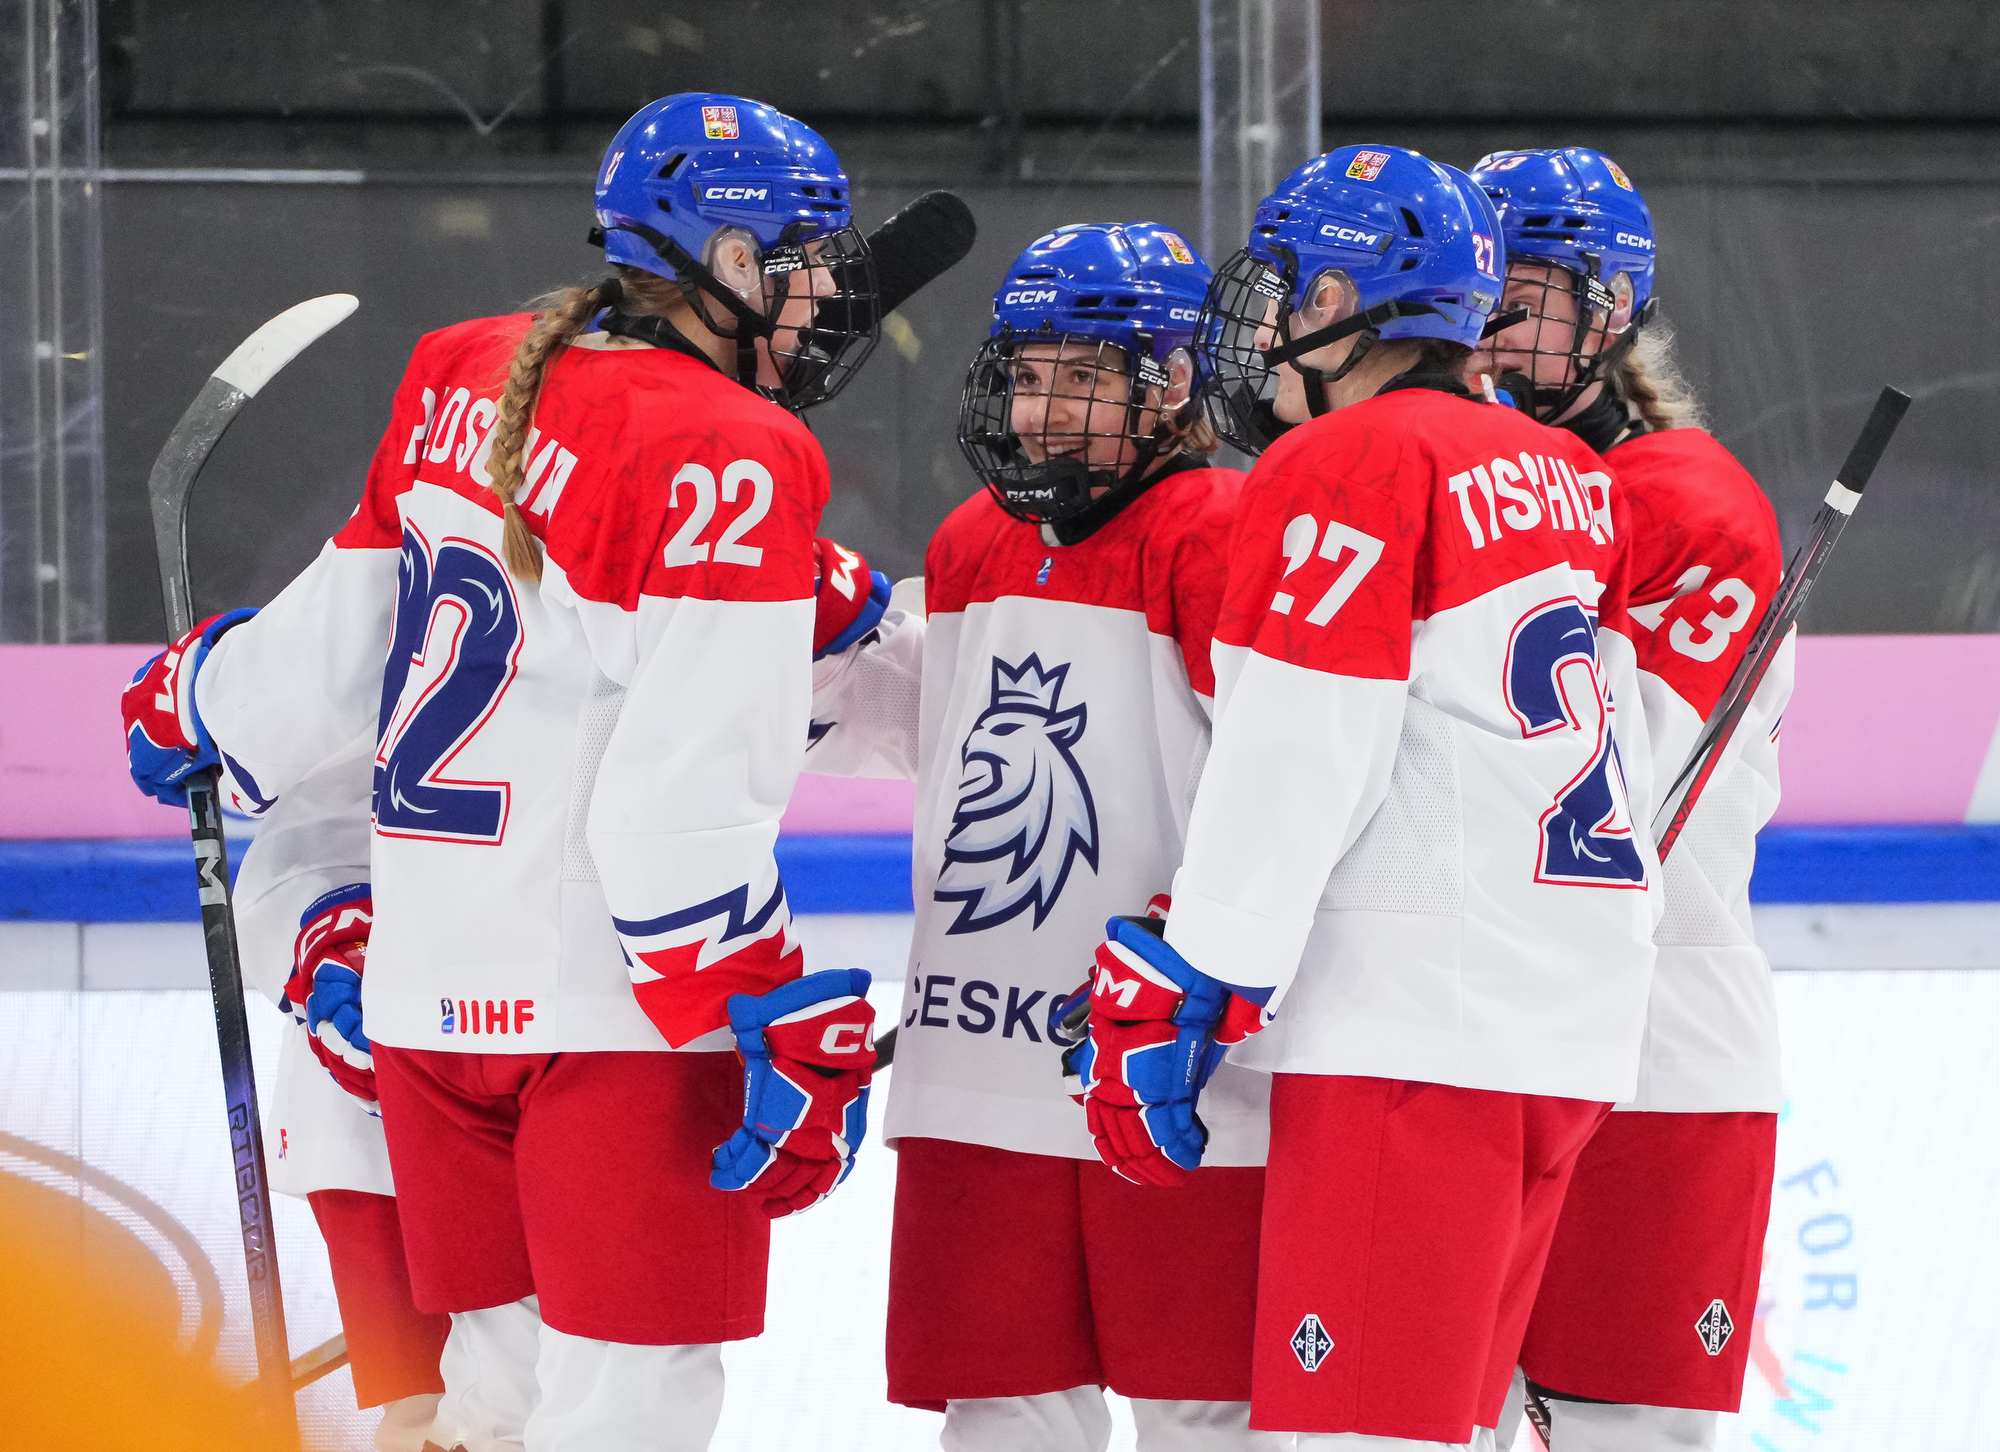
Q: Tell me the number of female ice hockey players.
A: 5